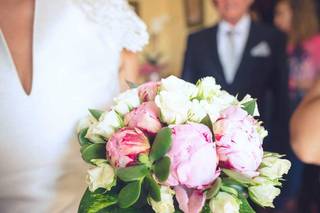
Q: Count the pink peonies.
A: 5